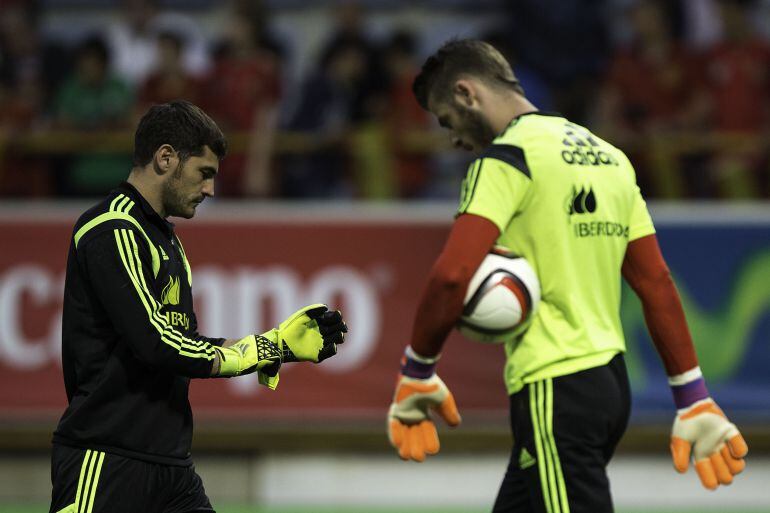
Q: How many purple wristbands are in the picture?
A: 2